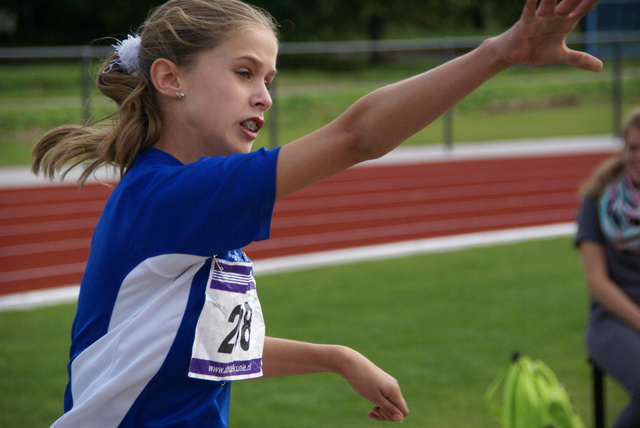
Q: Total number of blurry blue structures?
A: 1